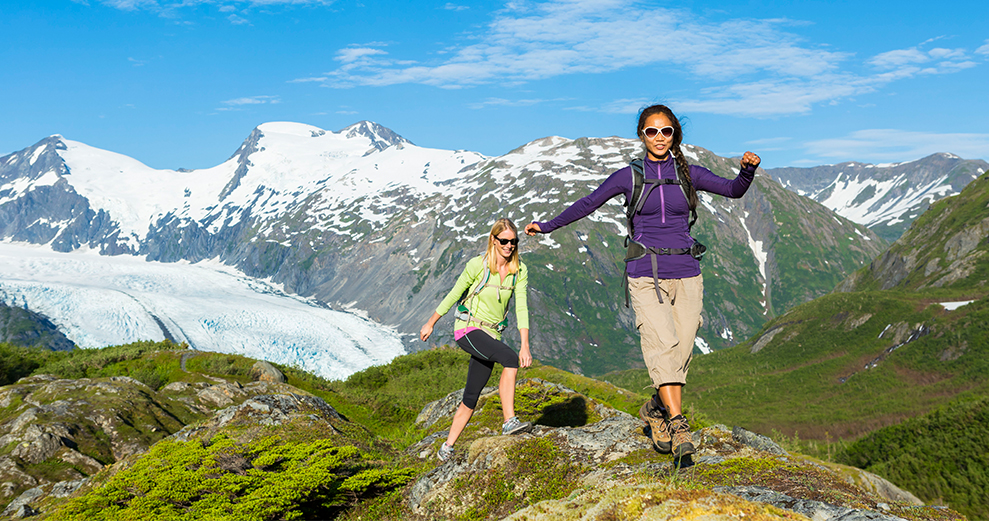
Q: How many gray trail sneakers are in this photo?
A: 2